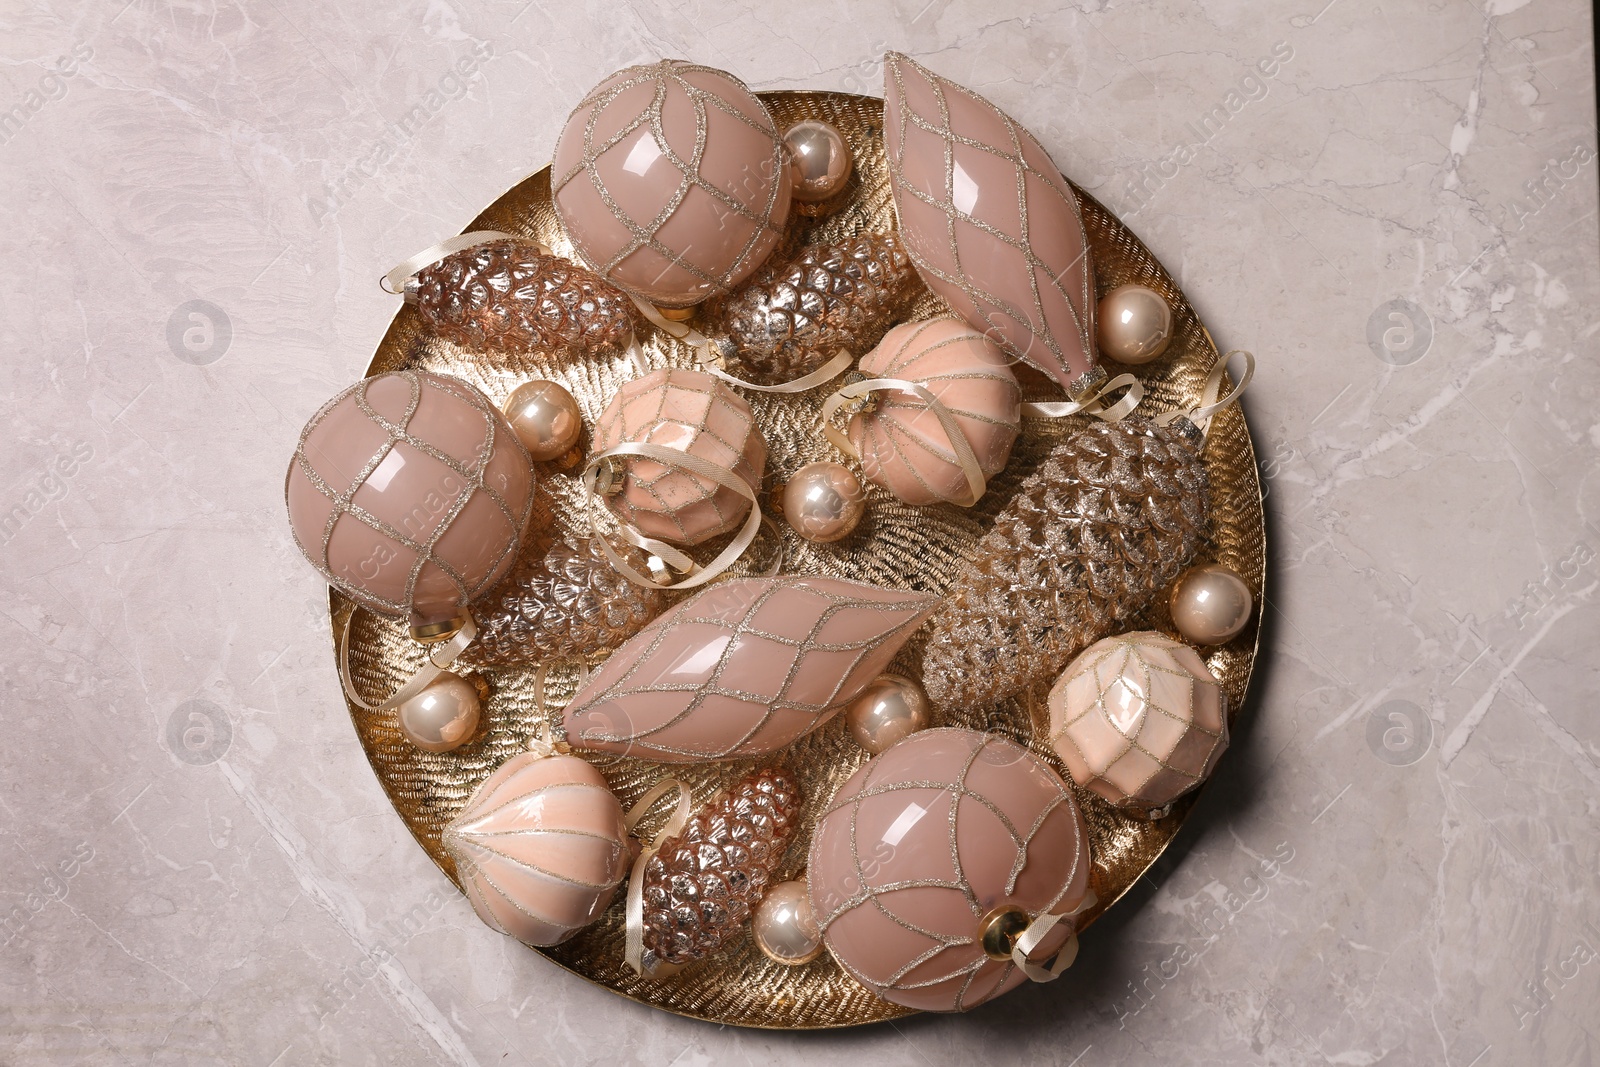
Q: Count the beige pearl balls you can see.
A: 8